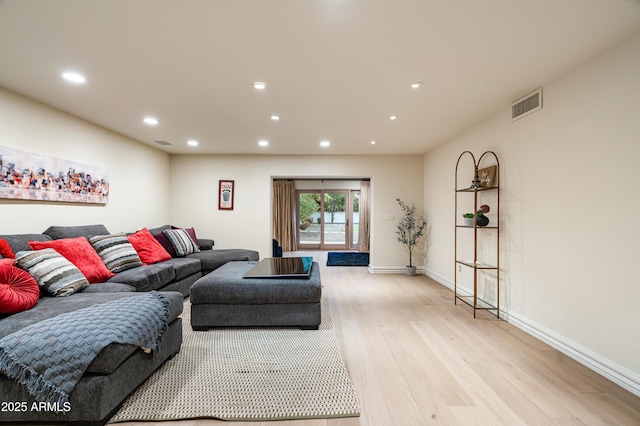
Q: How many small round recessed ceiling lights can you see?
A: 10